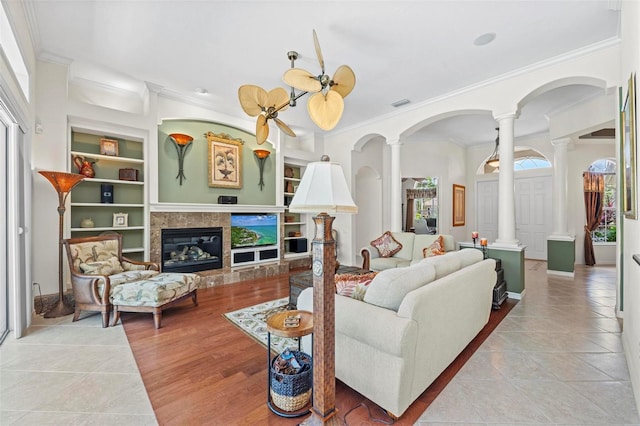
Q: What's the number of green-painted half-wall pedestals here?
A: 2